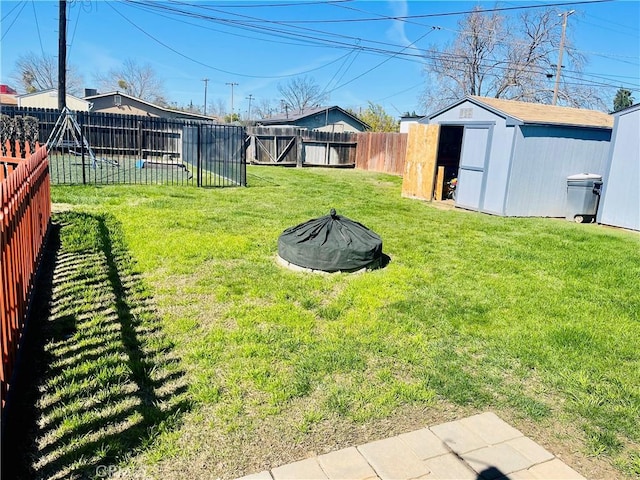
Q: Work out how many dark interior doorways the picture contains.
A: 1